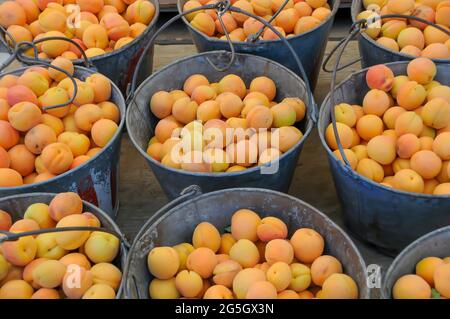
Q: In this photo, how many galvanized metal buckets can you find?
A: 9